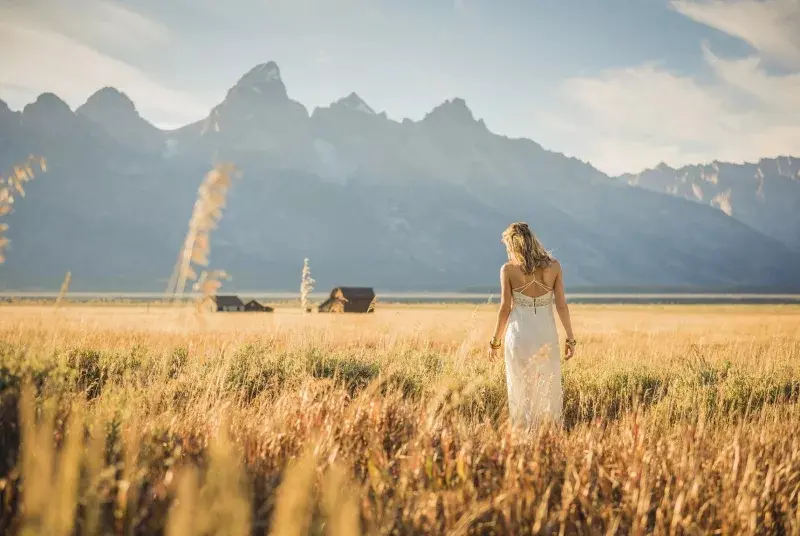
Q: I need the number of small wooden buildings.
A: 3